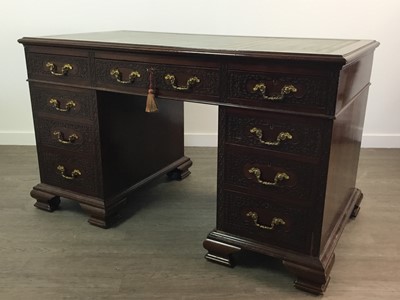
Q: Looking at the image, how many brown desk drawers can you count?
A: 9